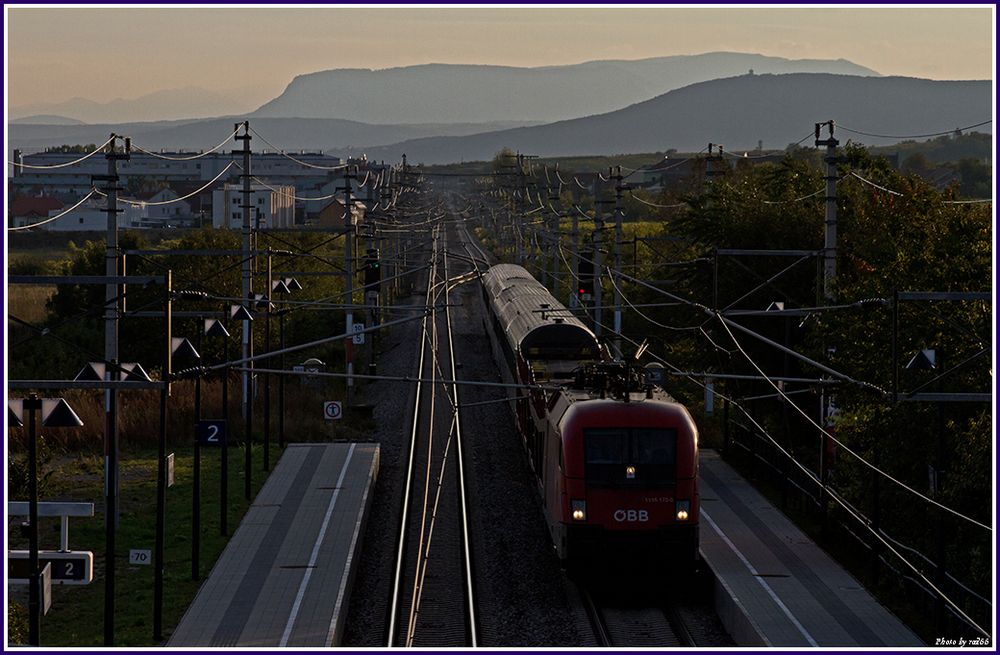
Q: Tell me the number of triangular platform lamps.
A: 12